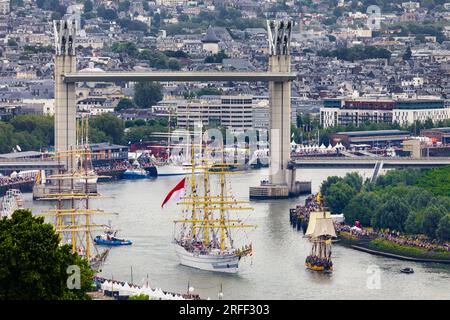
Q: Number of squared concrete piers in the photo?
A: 2